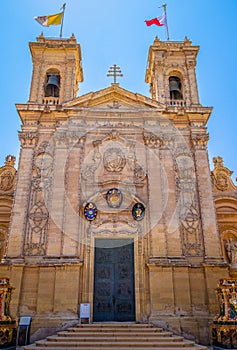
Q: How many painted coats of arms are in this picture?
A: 3